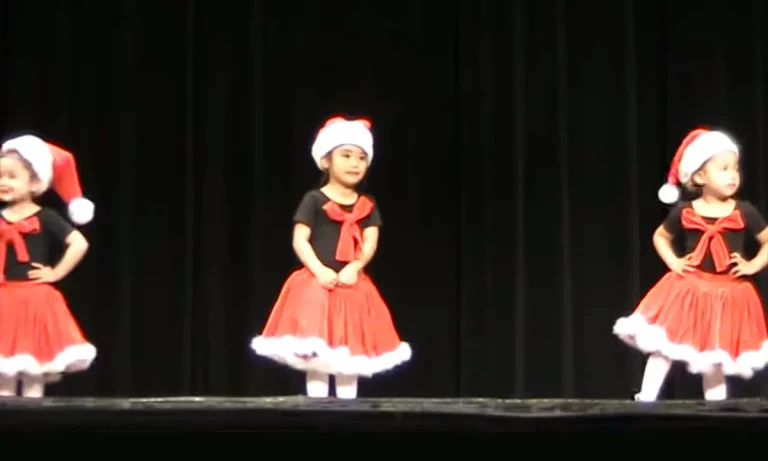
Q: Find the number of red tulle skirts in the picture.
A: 3